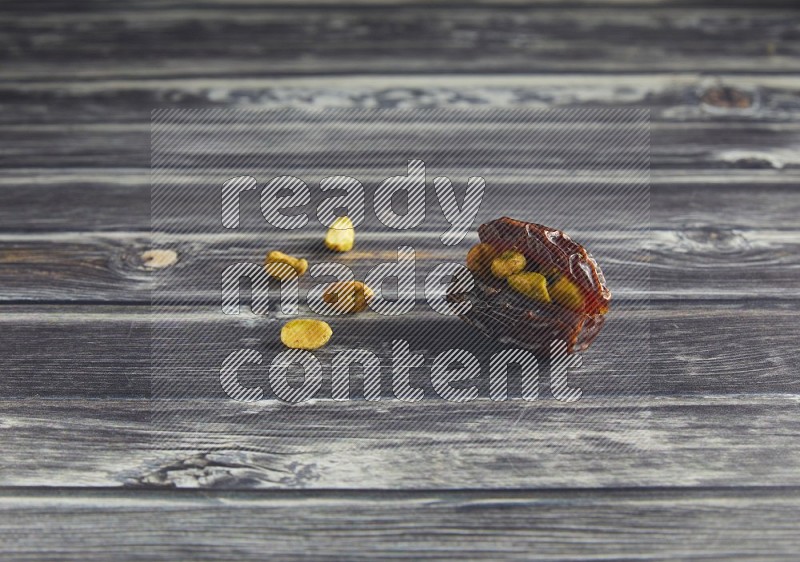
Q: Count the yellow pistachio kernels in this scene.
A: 8